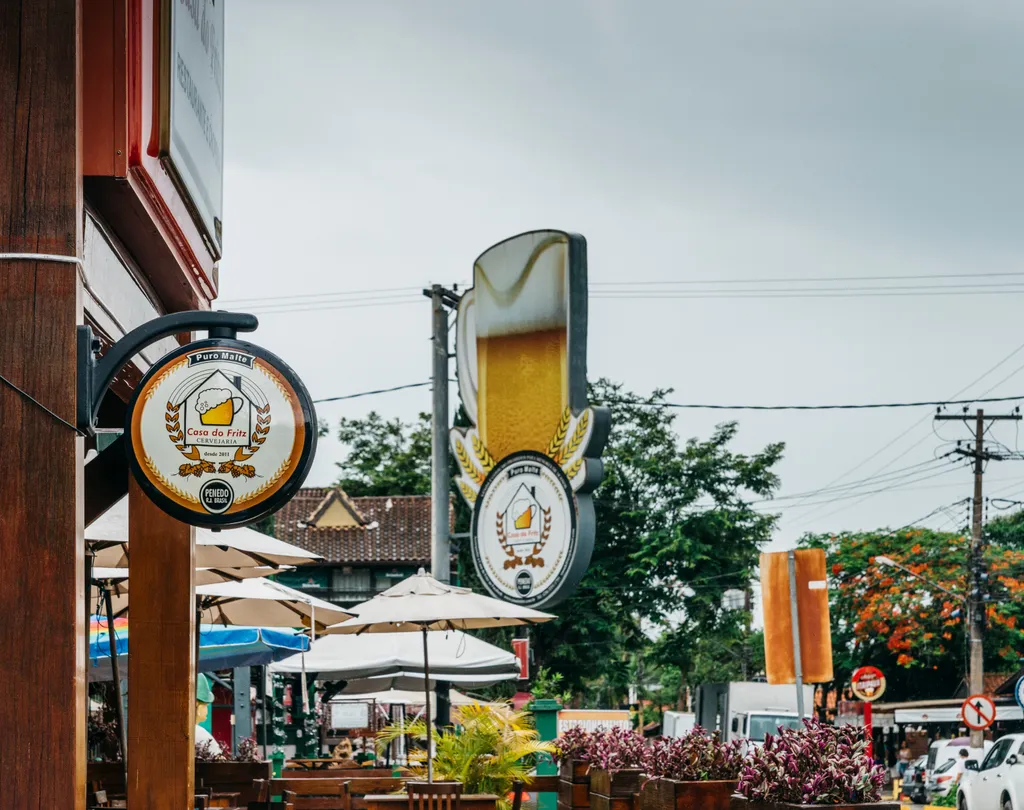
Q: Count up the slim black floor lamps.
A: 0